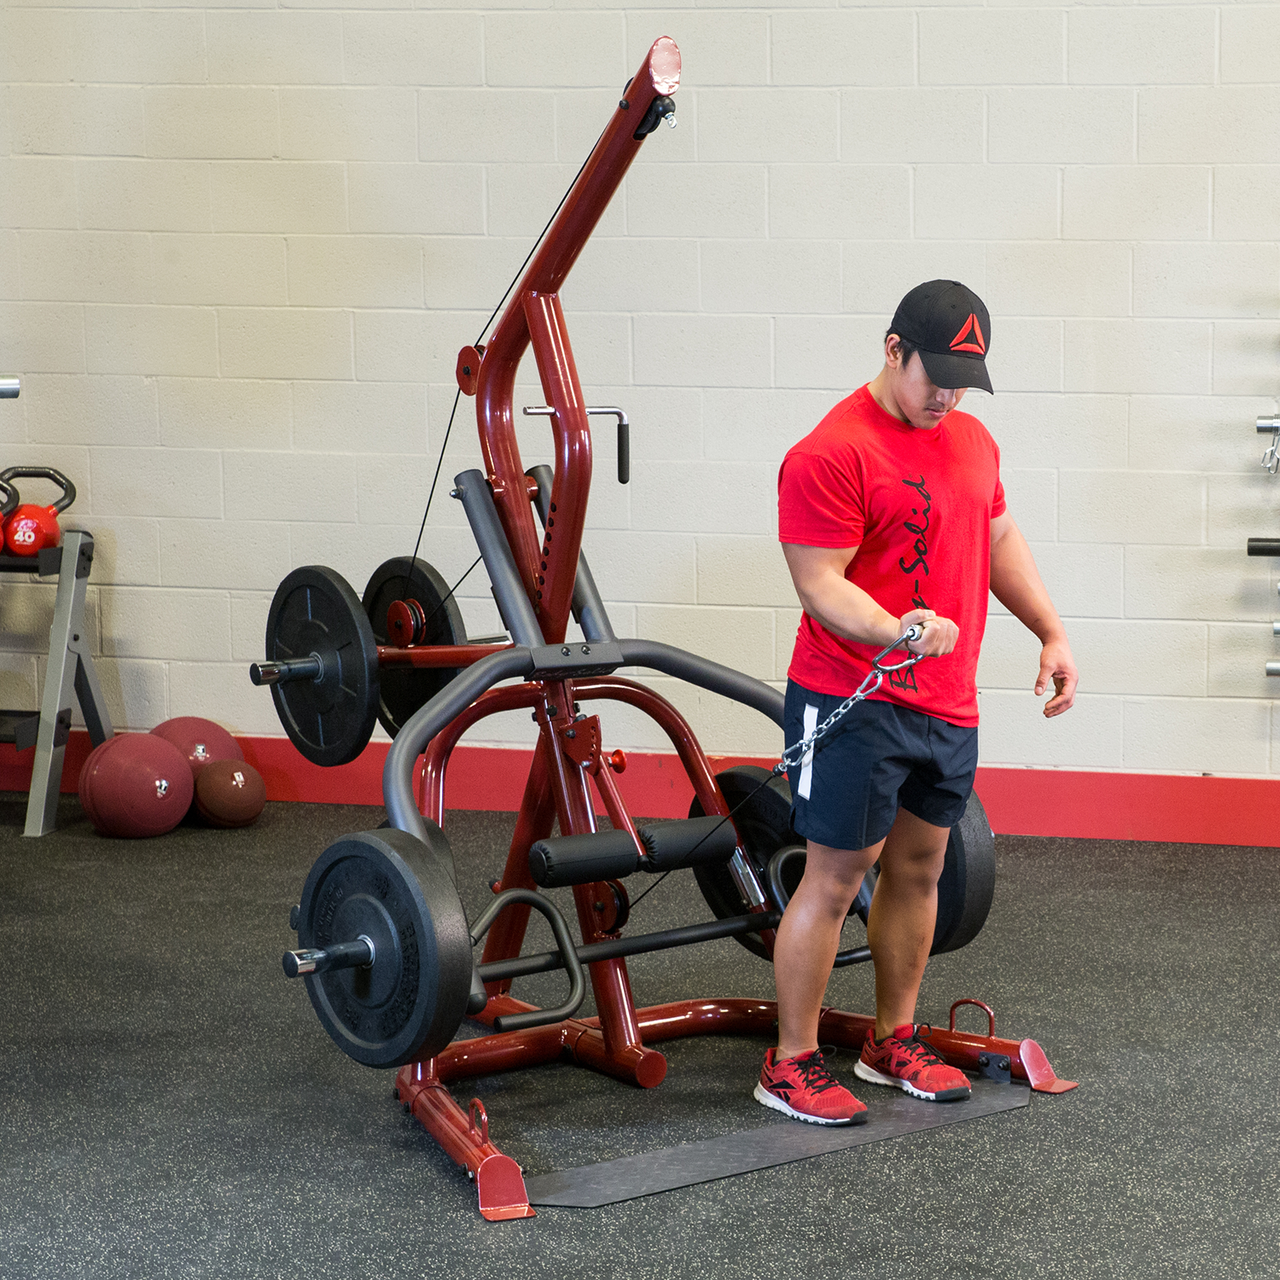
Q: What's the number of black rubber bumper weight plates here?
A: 6